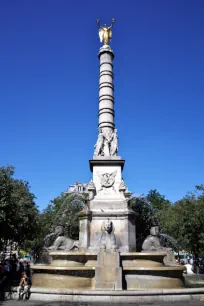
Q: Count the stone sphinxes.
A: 3